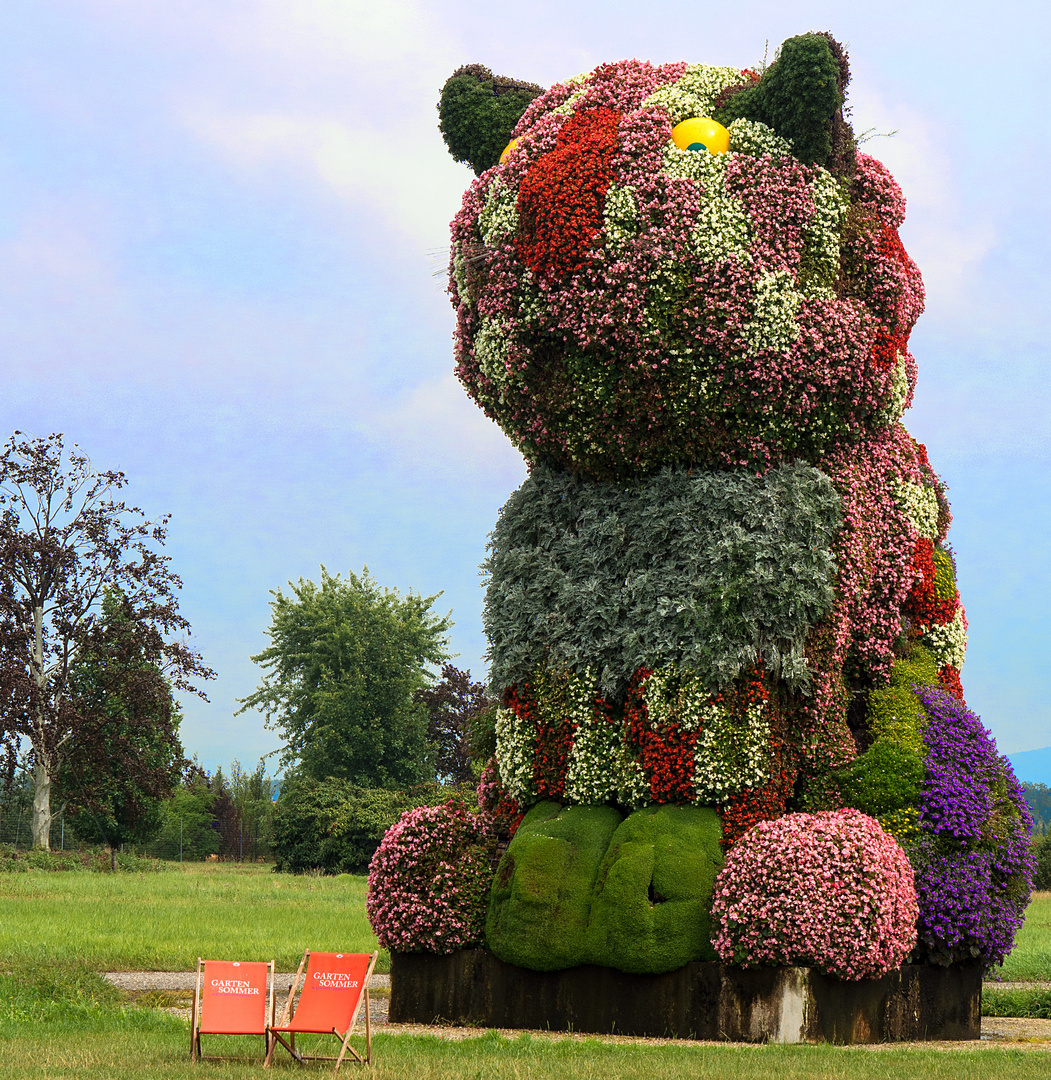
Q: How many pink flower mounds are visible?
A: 2